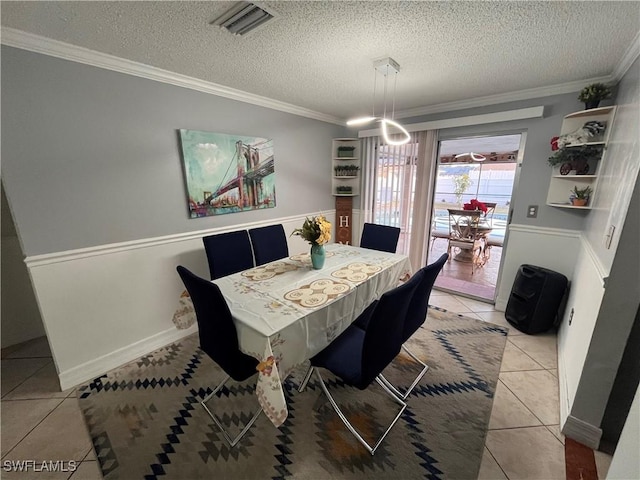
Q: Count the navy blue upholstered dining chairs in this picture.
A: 6